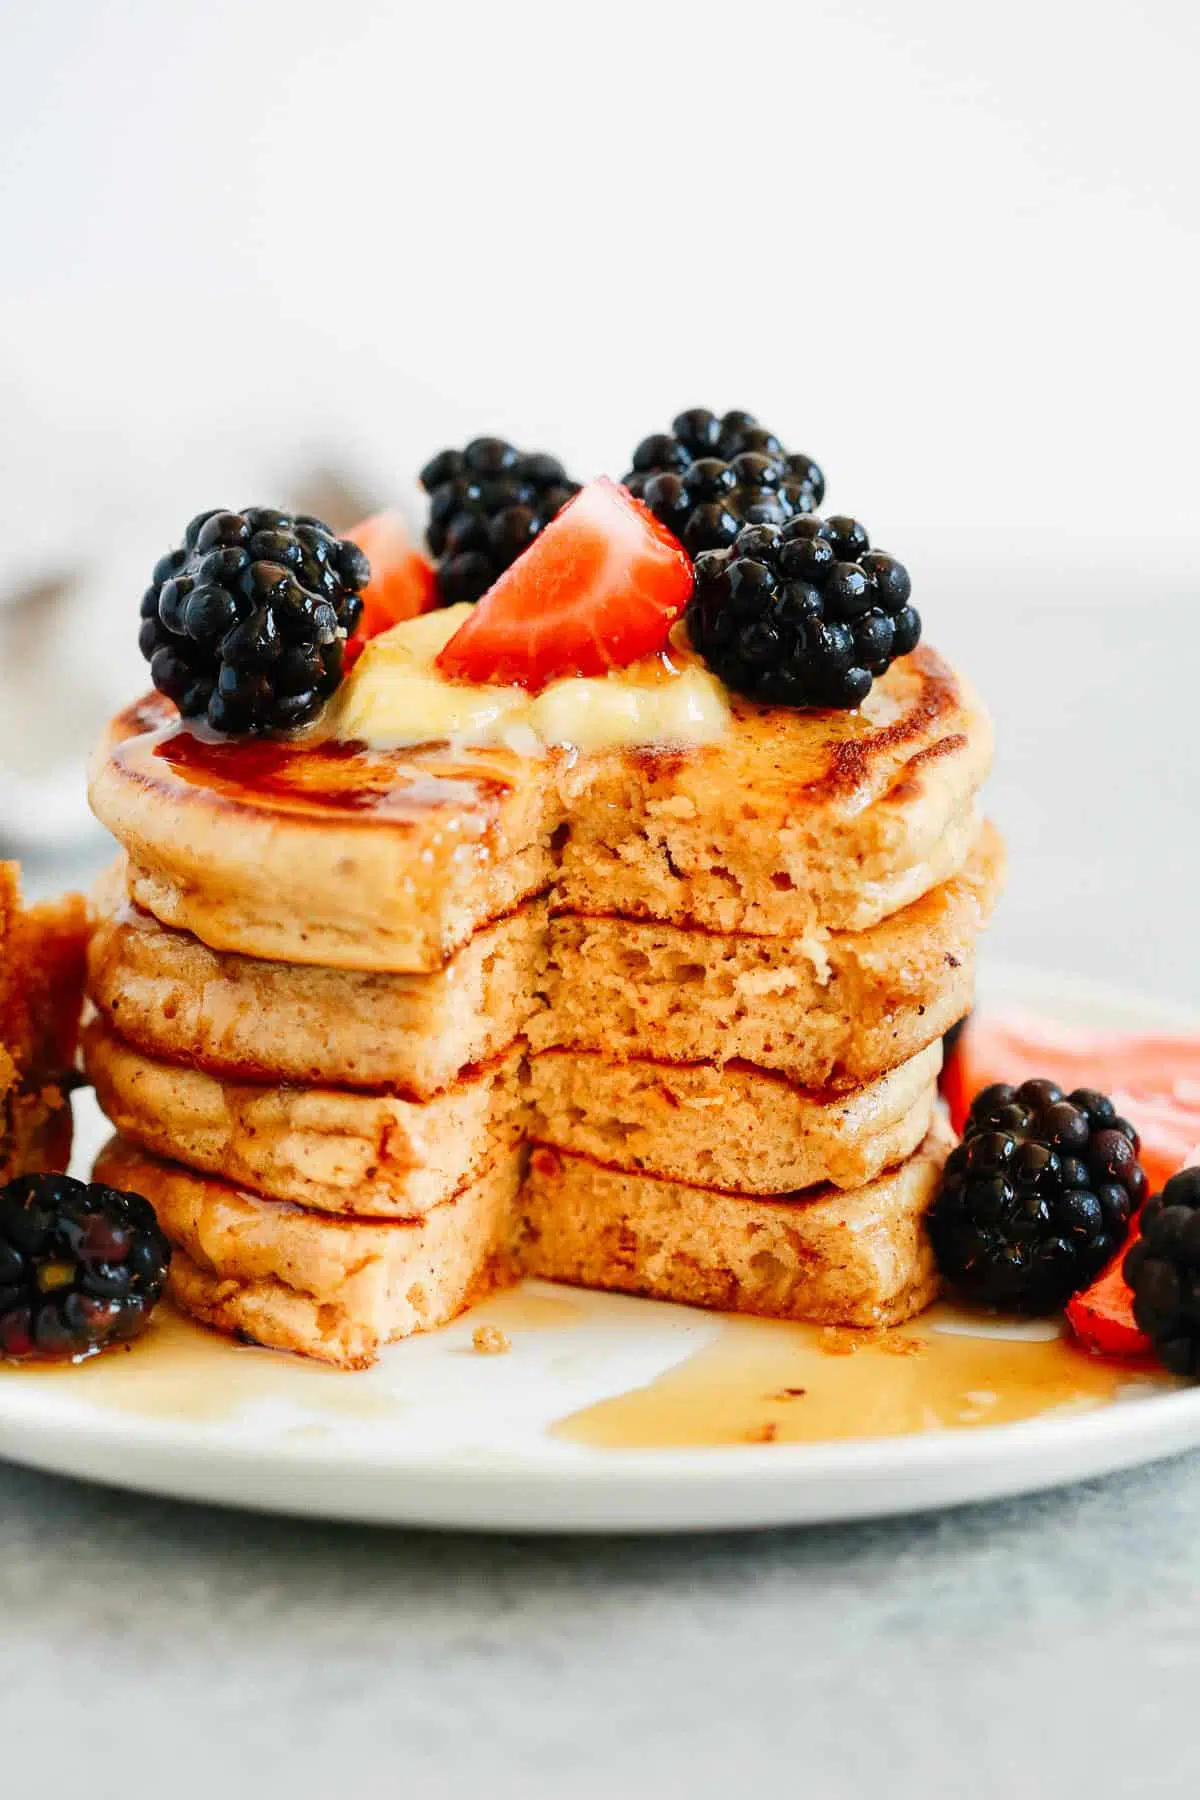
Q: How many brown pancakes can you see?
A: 4